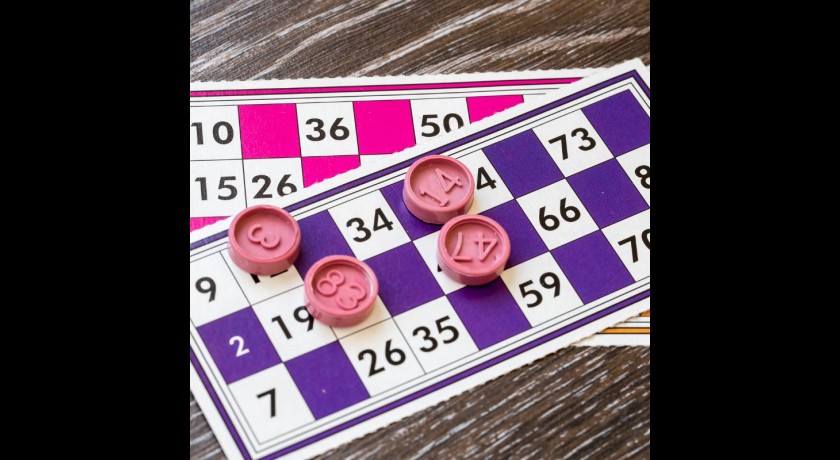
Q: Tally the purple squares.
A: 11